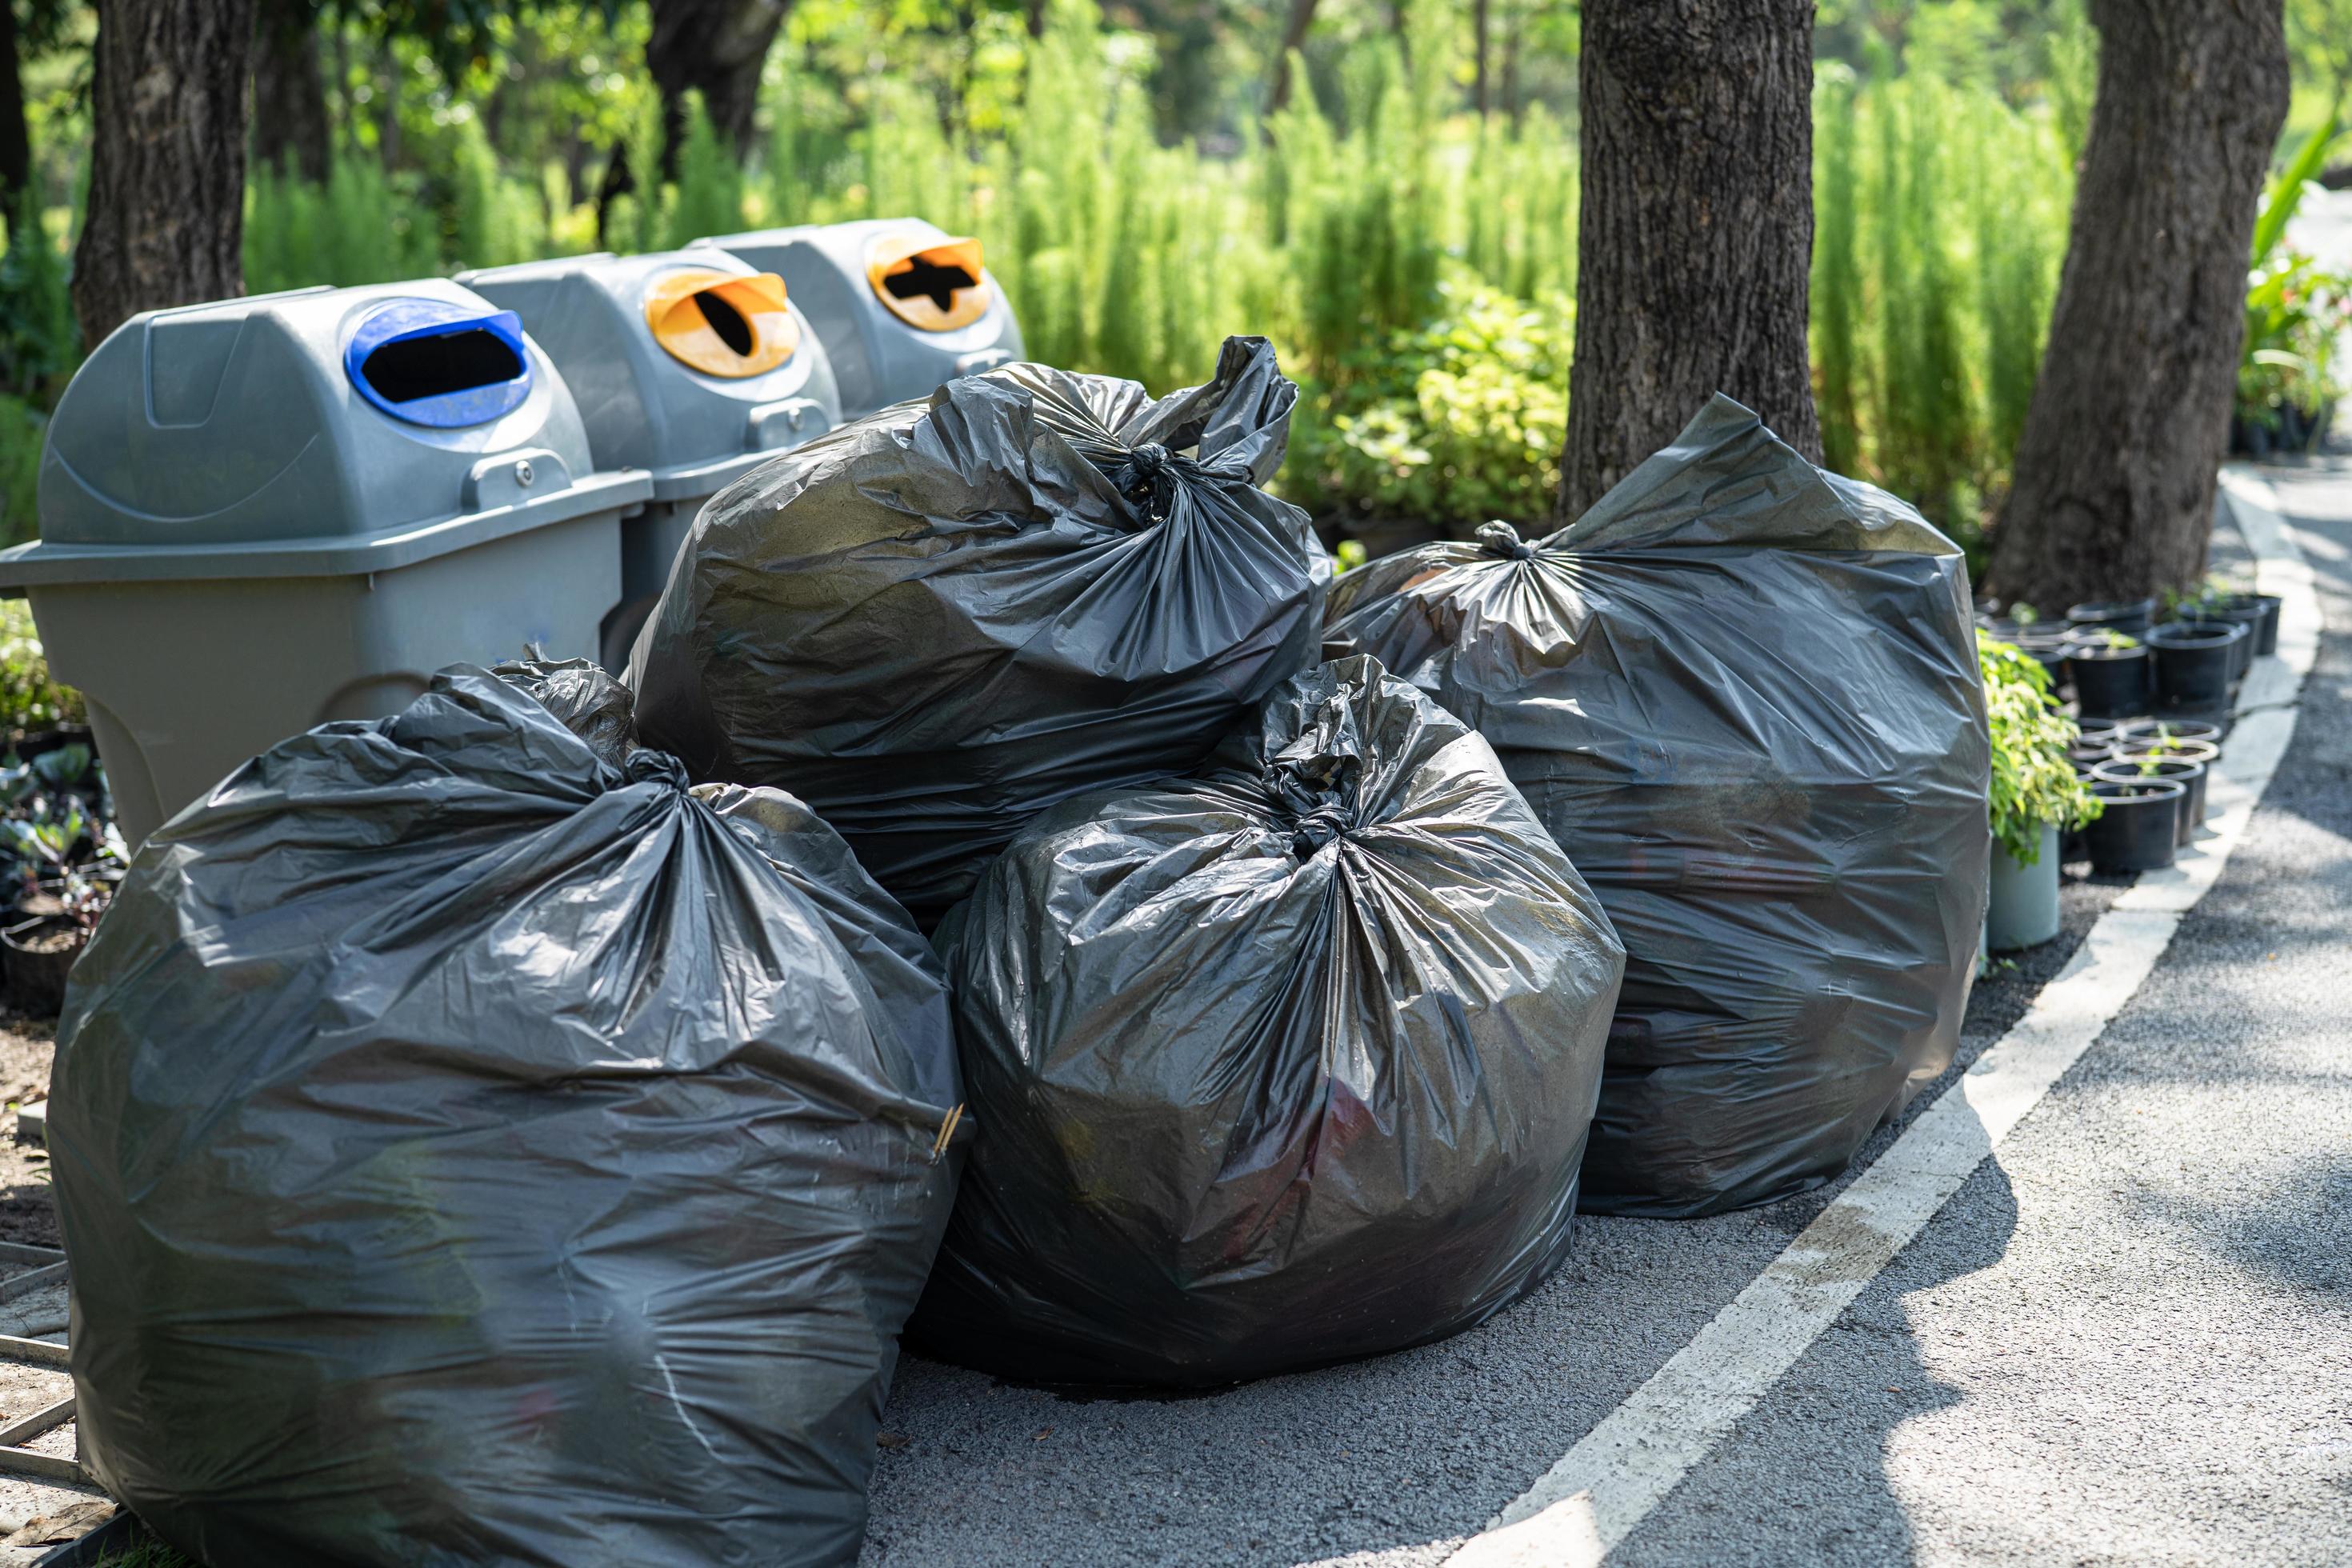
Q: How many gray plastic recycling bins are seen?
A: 3